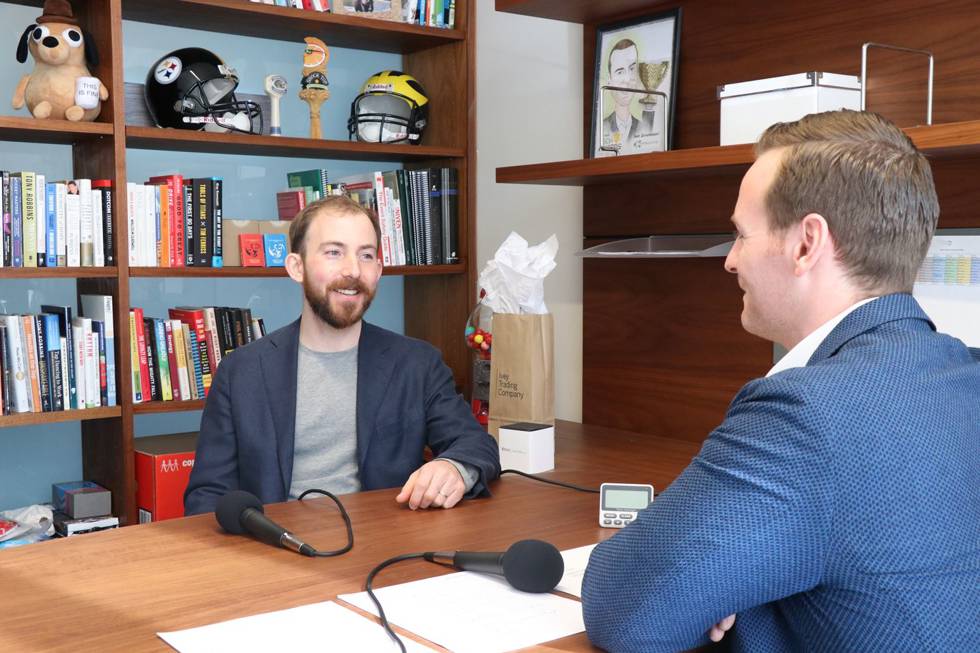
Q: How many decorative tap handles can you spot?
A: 2